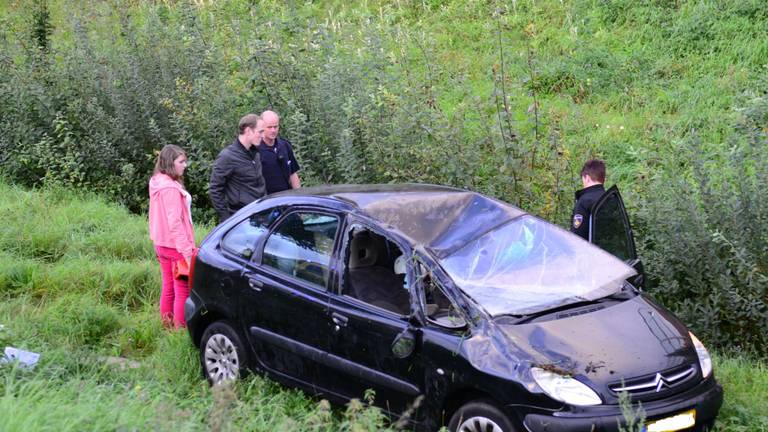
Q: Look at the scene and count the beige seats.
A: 0